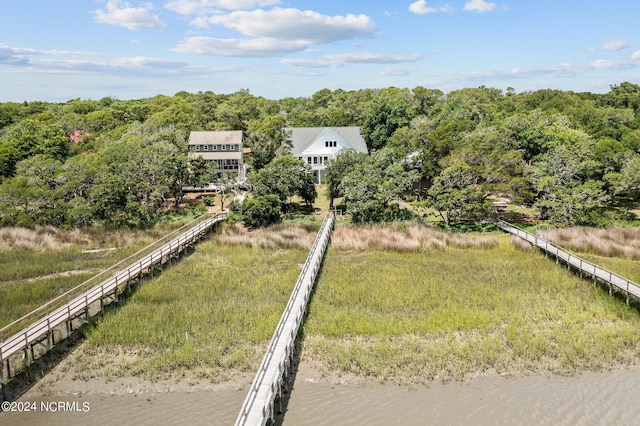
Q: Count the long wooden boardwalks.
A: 3